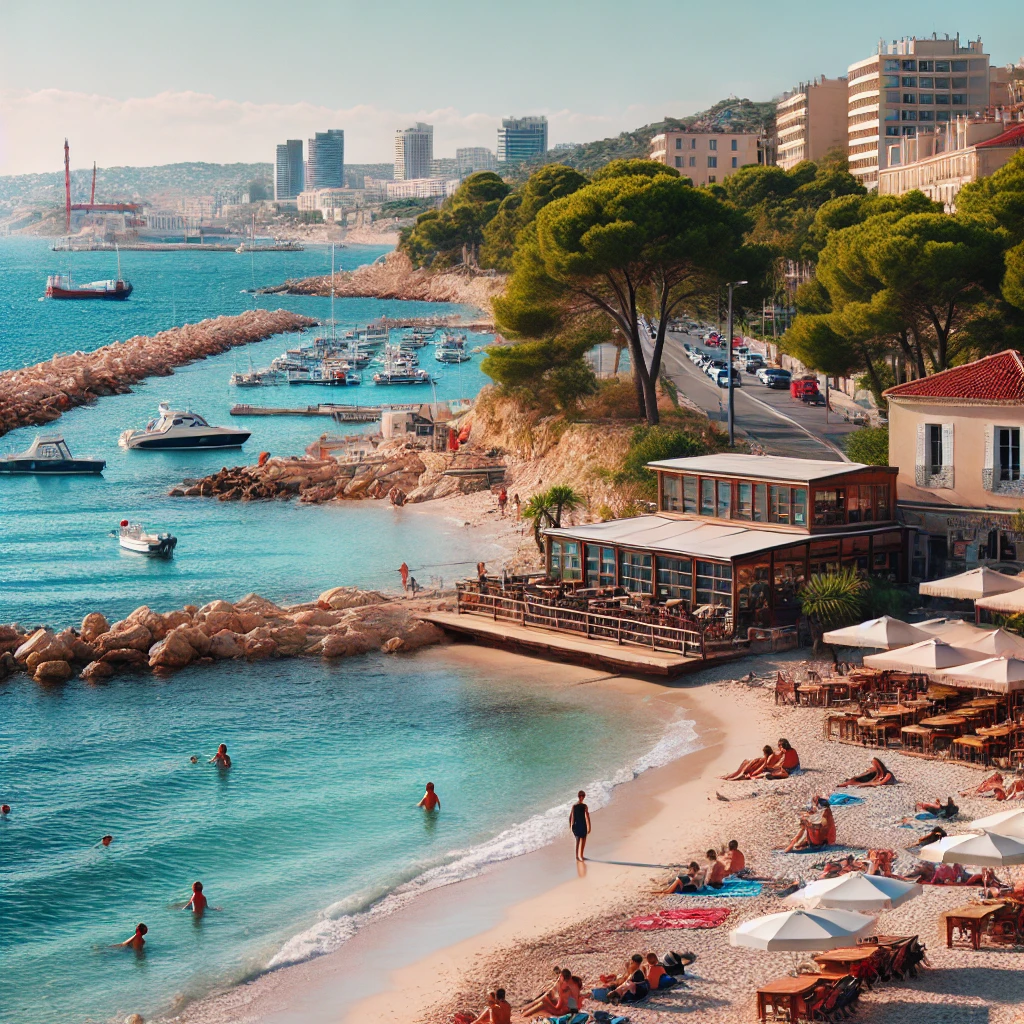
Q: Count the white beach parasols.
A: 11